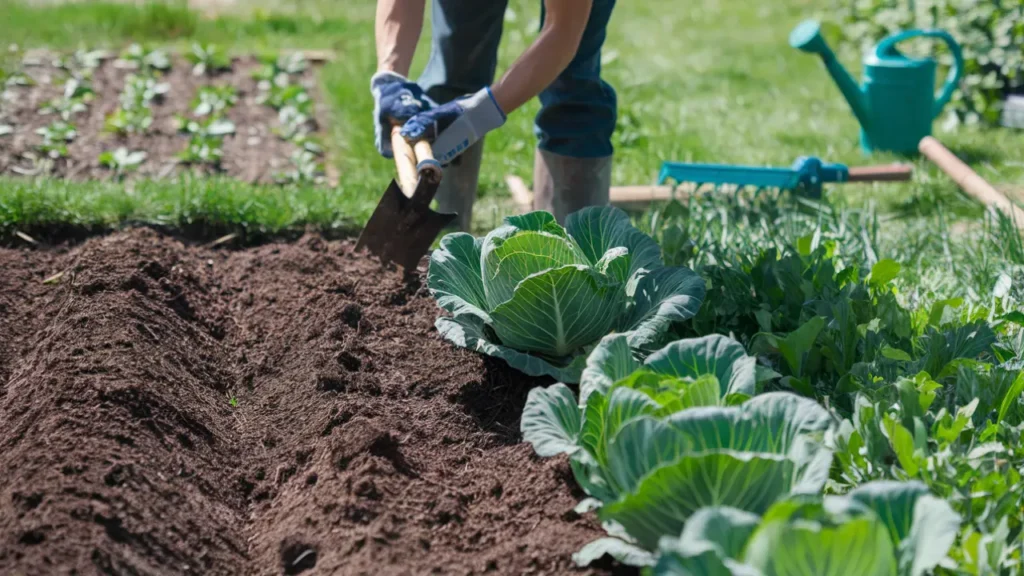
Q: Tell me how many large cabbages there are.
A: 3